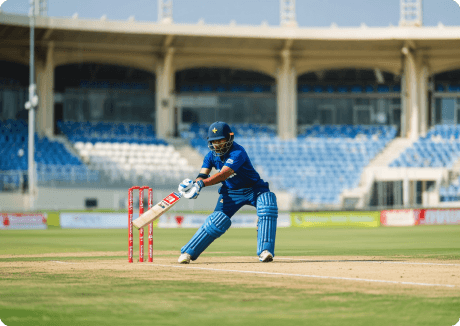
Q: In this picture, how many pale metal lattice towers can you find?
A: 4